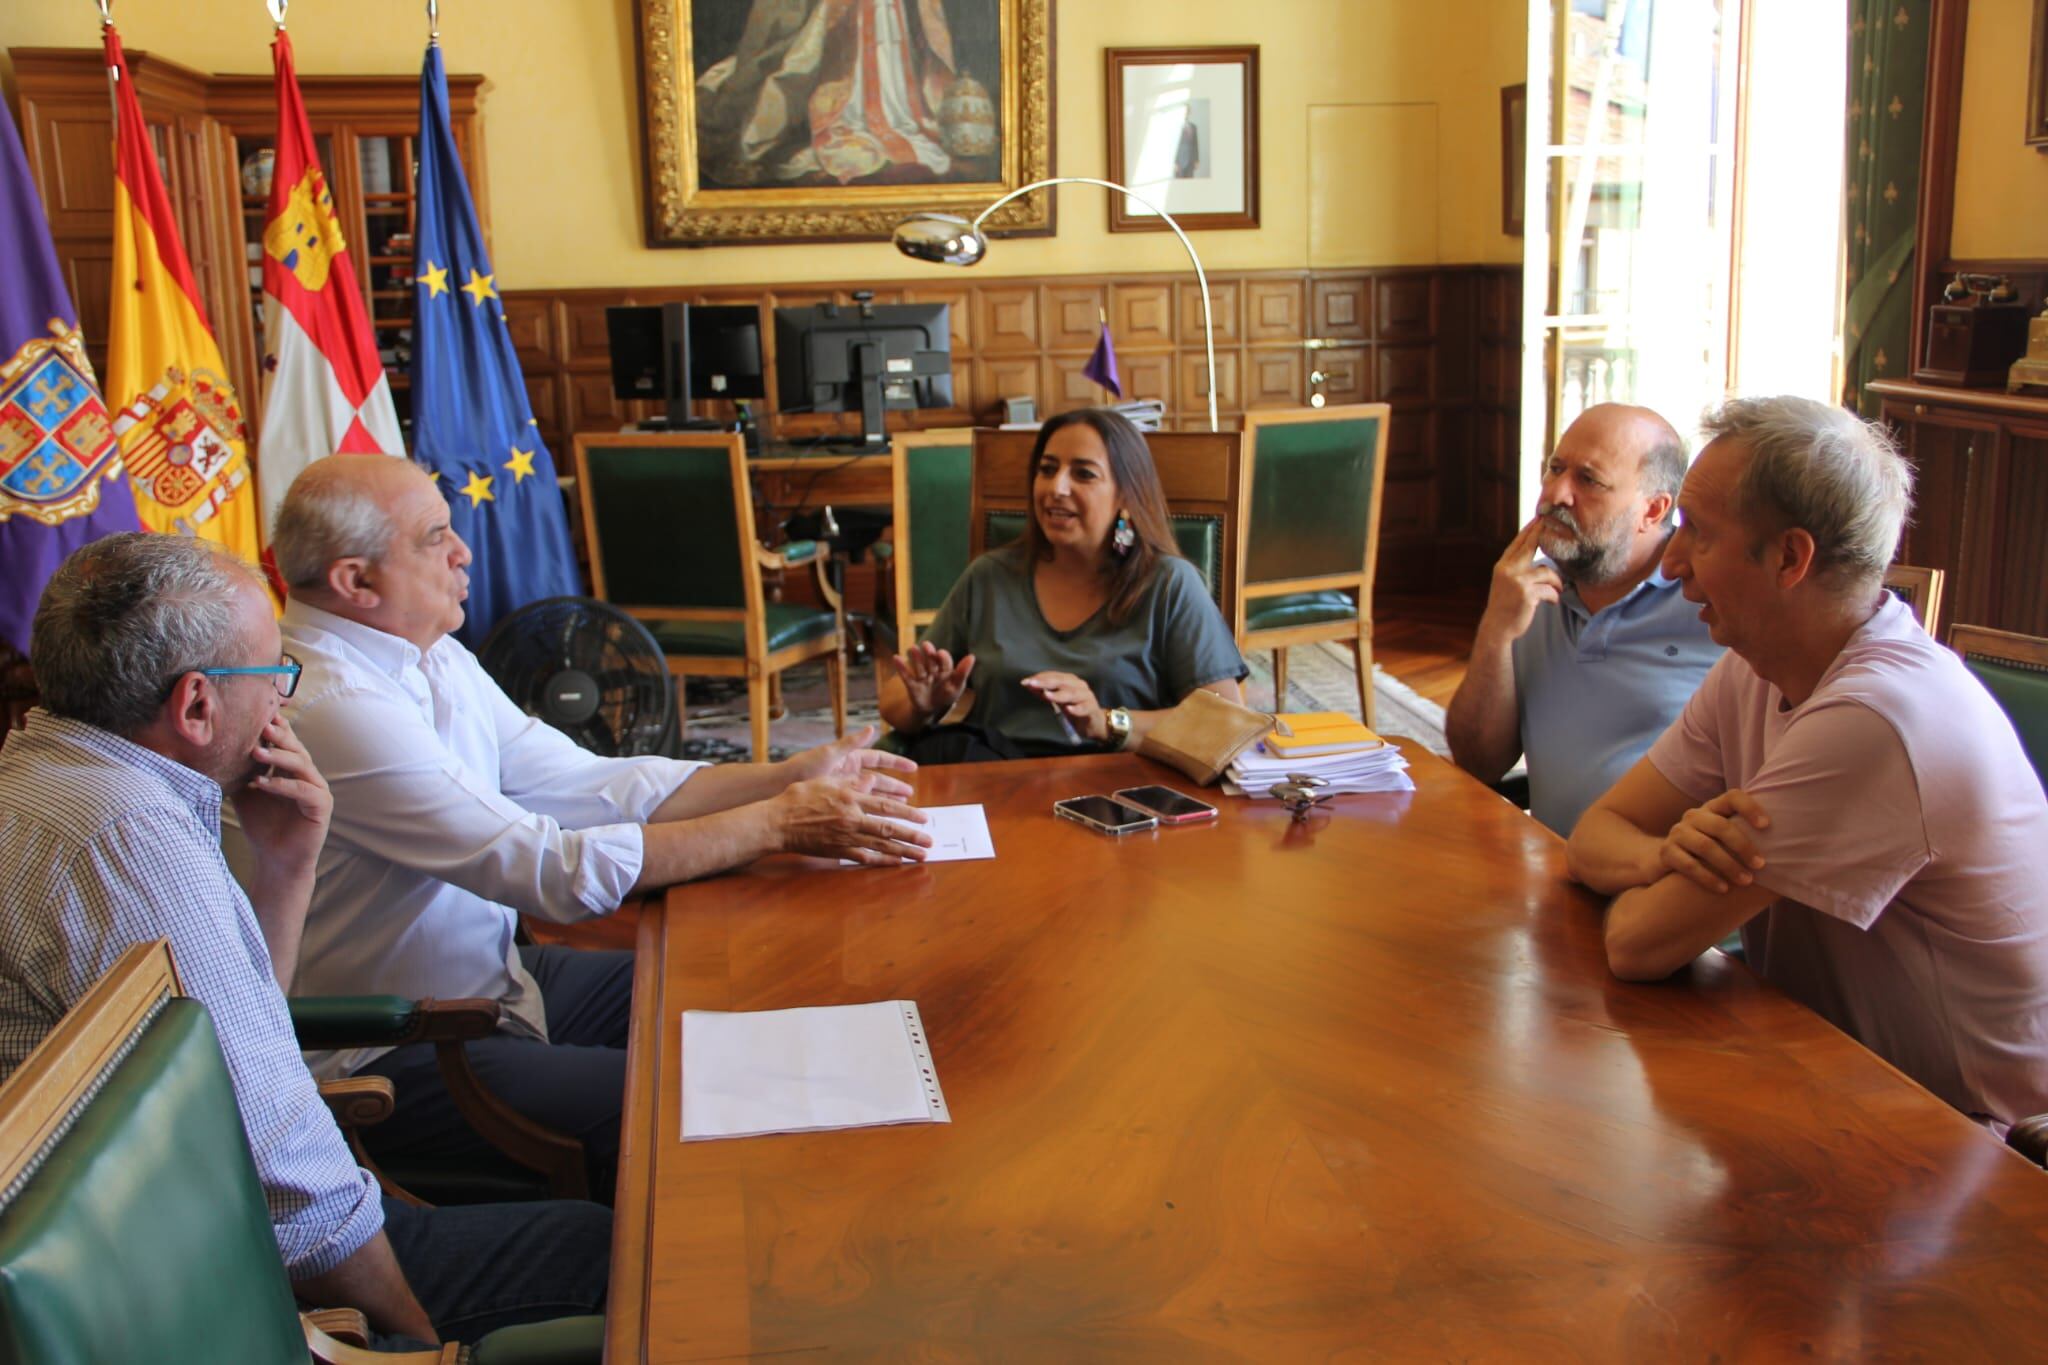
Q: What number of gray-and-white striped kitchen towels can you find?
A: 0